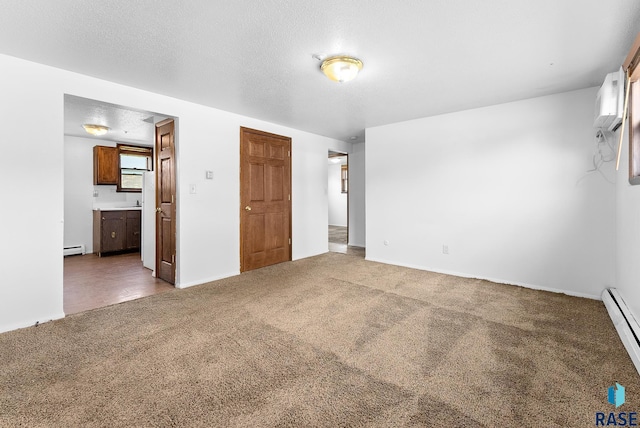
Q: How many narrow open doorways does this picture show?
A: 1